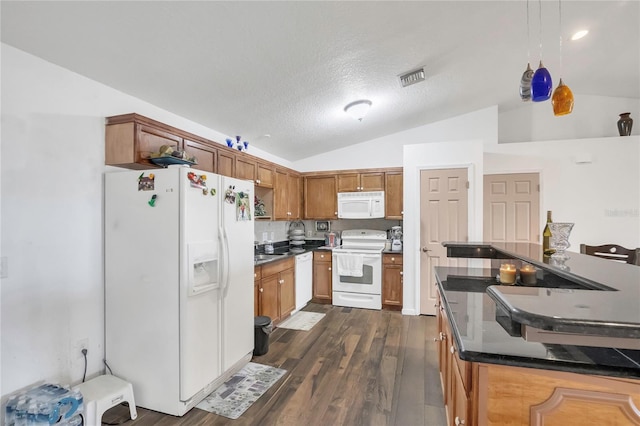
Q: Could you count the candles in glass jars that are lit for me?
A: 2